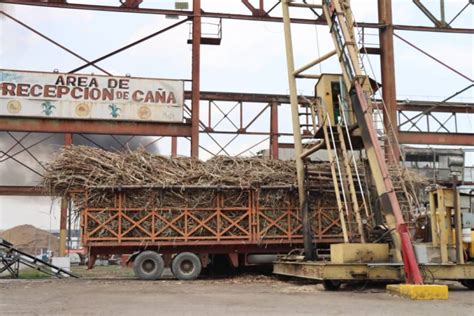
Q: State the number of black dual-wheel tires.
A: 2